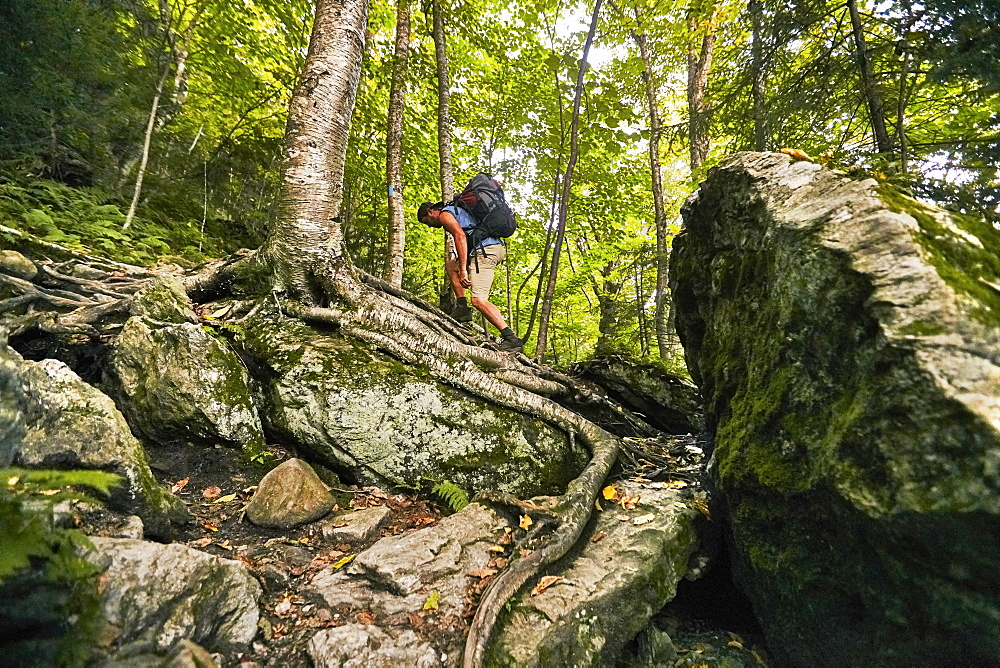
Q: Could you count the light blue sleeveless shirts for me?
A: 1